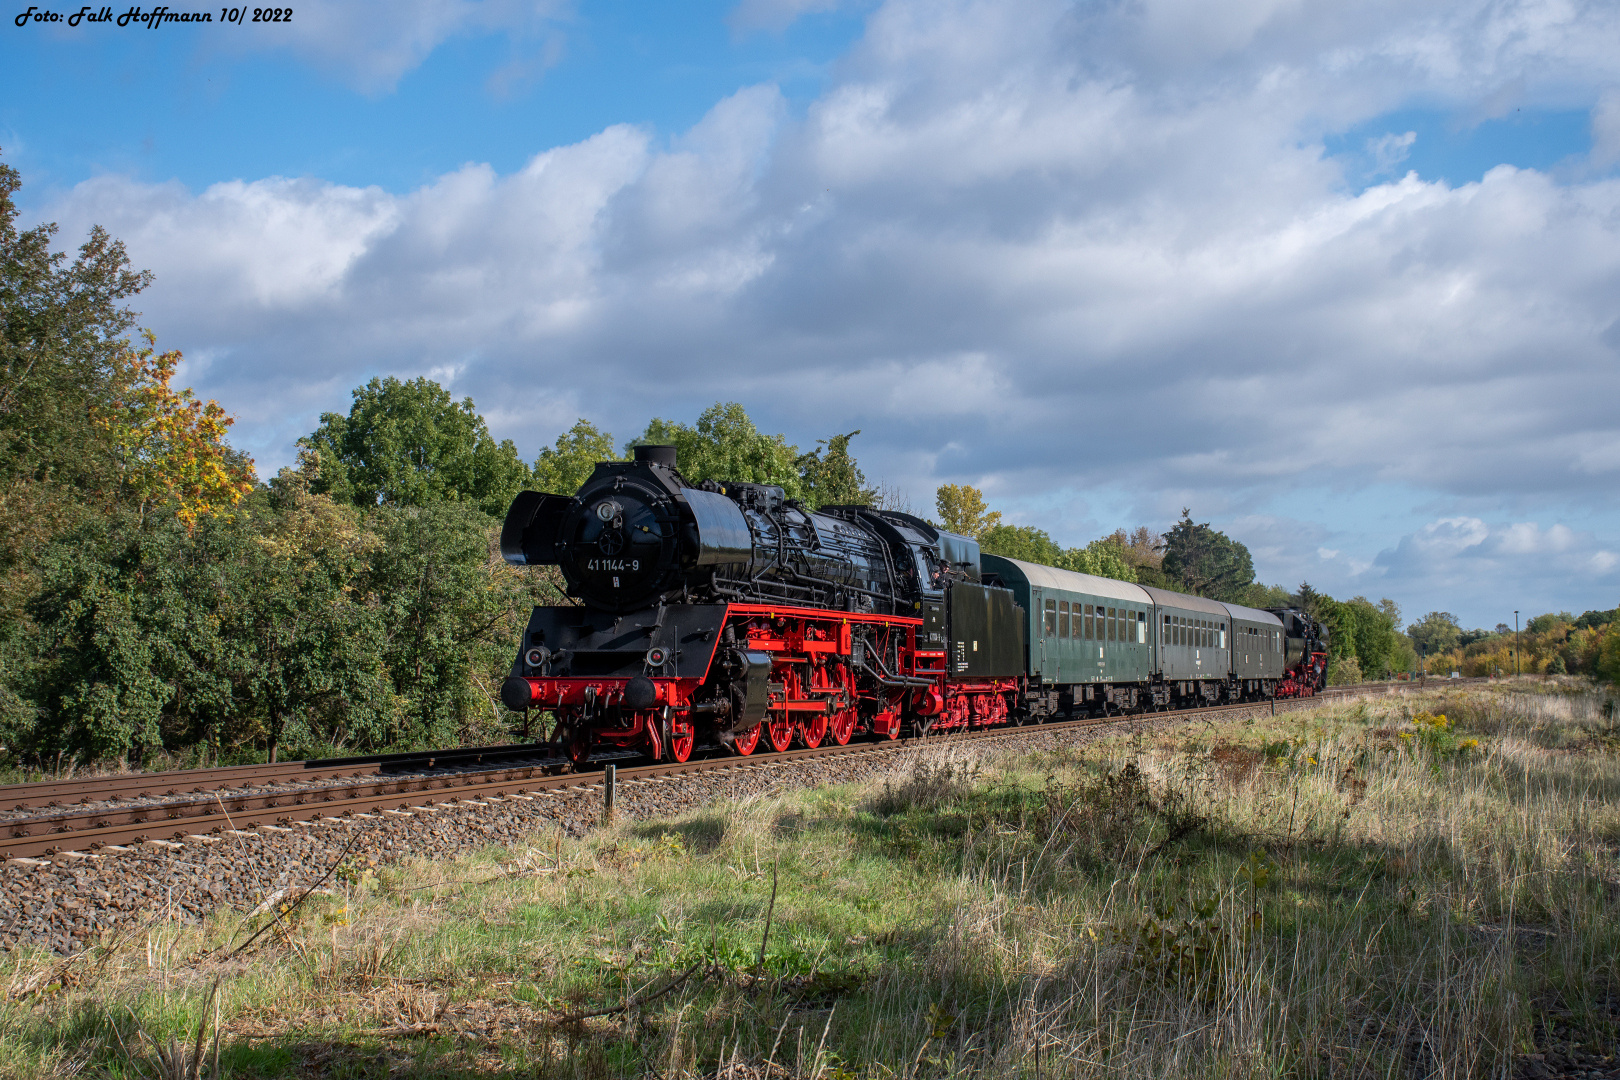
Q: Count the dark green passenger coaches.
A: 3